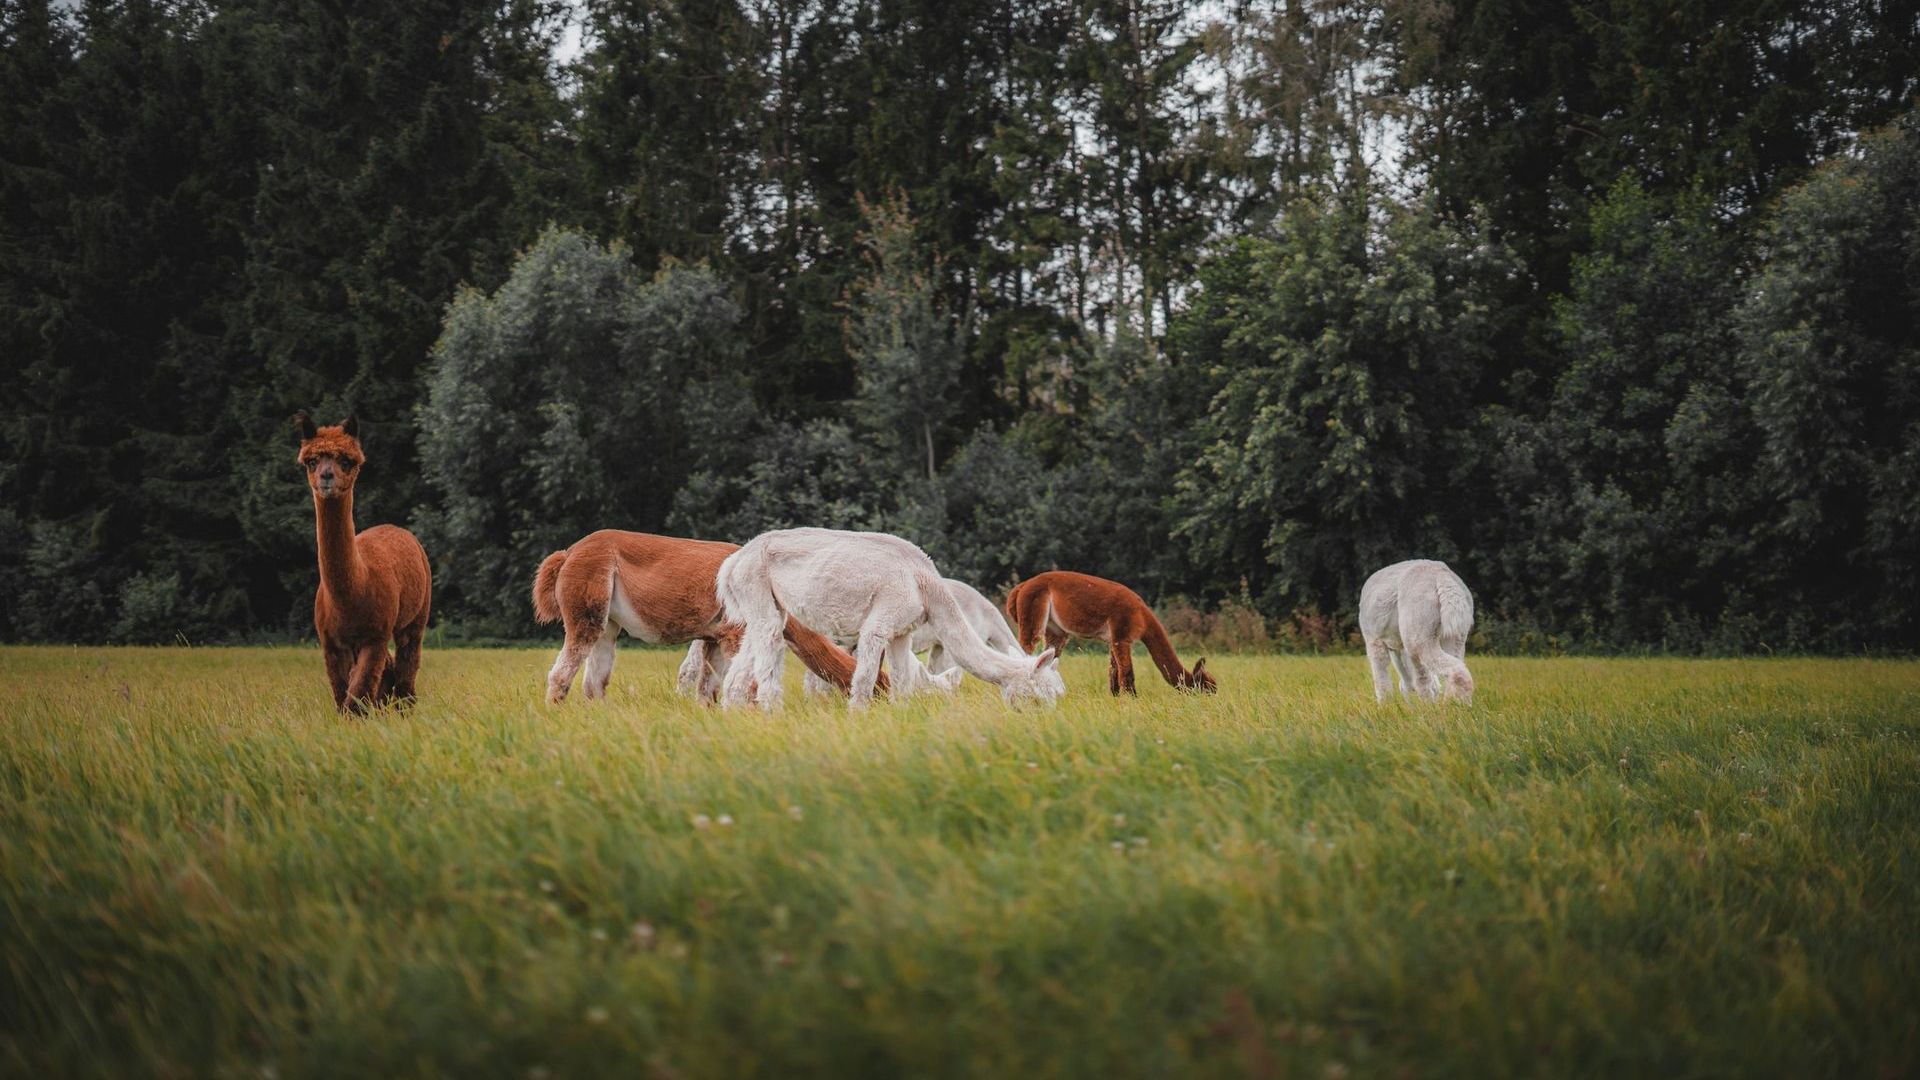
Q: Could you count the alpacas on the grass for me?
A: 6